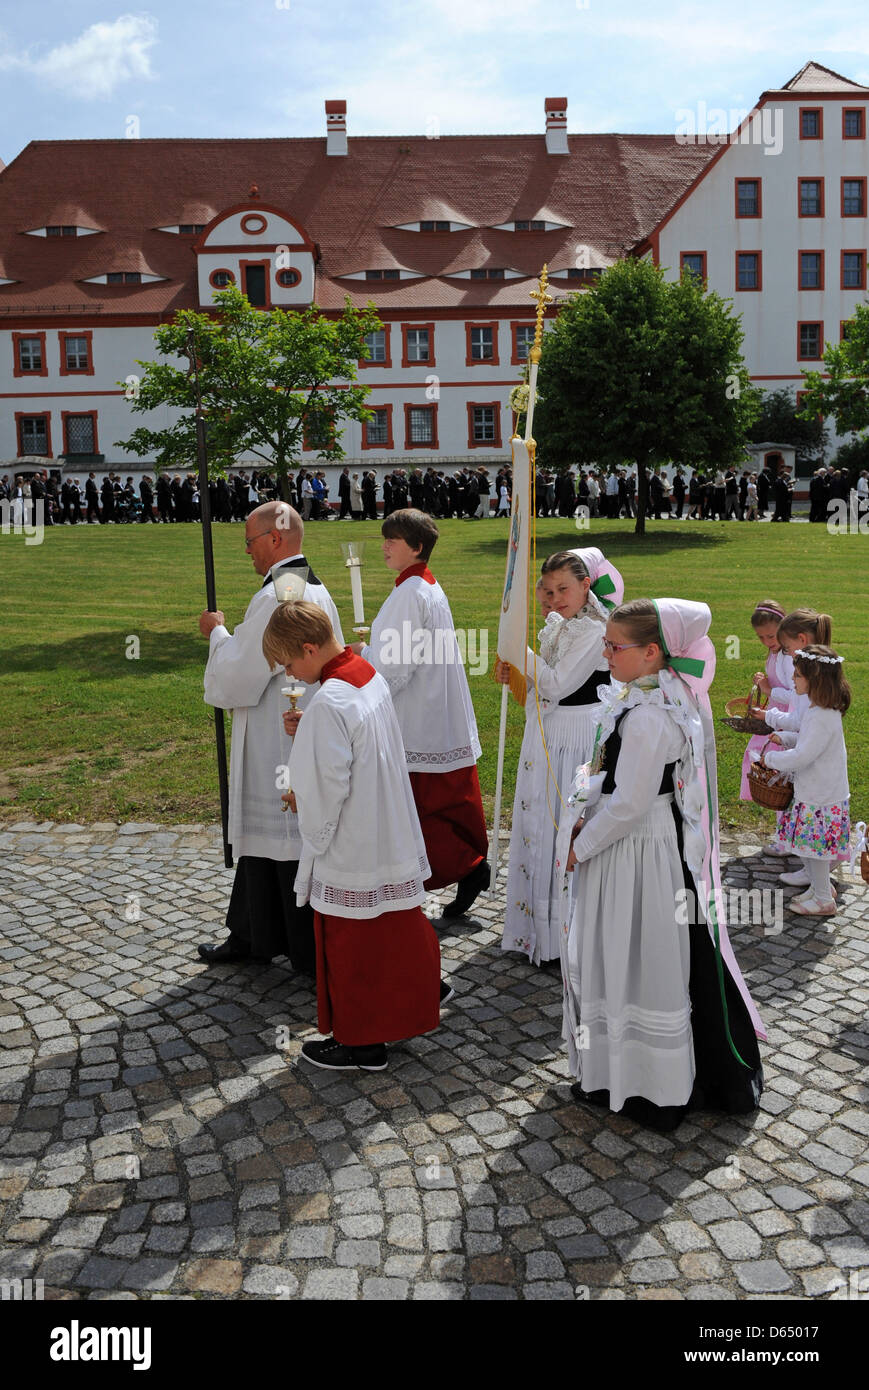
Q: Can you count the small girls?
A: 3